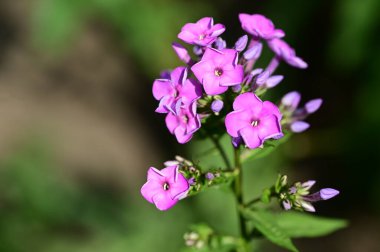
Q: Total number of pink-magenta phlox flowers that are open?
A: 8